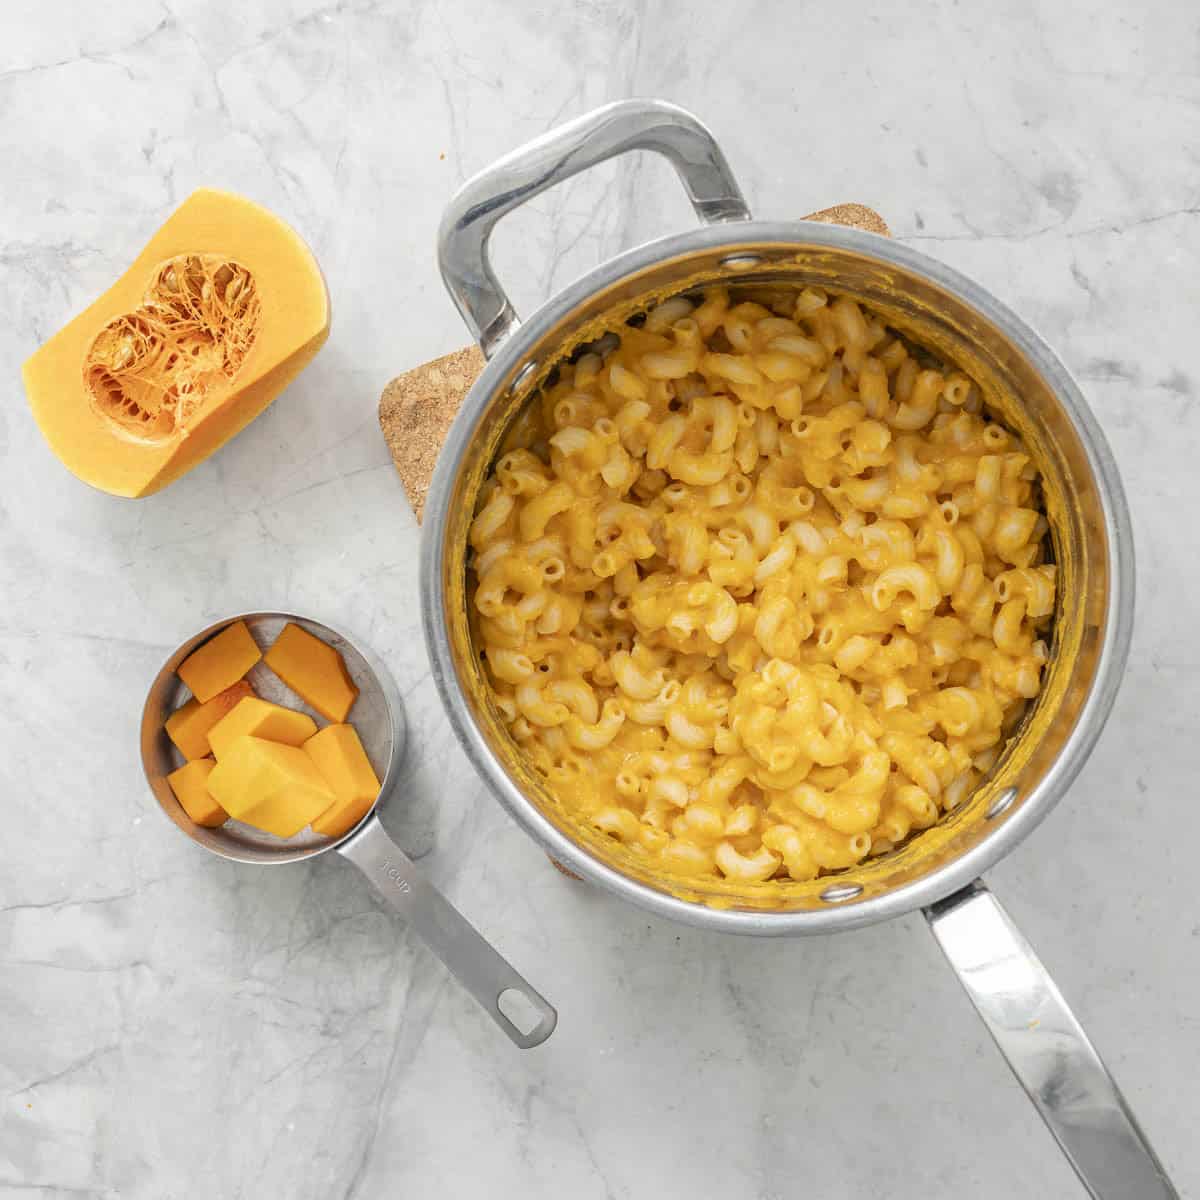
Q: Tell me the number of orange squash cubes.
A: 7